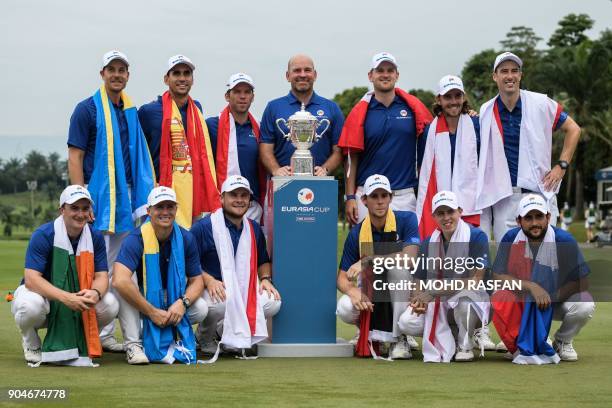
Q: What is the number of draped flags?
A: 12